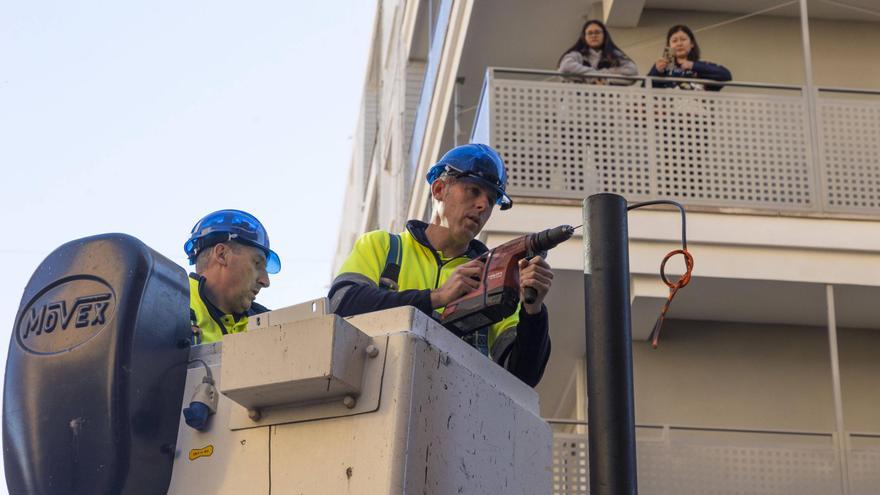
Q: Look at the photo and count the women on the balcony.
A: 2